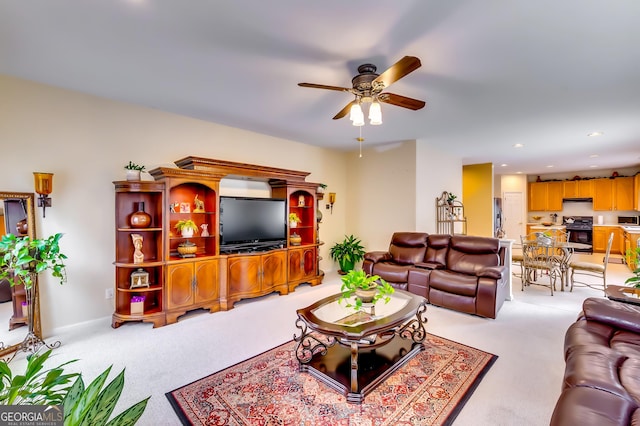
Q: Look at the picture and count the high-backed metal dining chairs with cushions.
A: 4